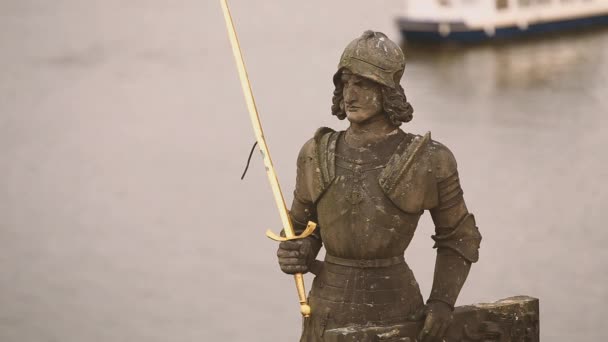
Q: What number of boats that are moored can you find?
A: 1